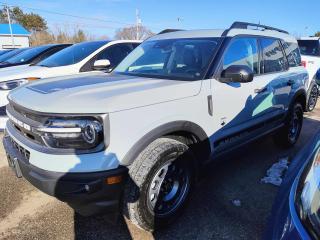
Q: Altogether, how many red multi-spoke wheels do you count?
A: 0